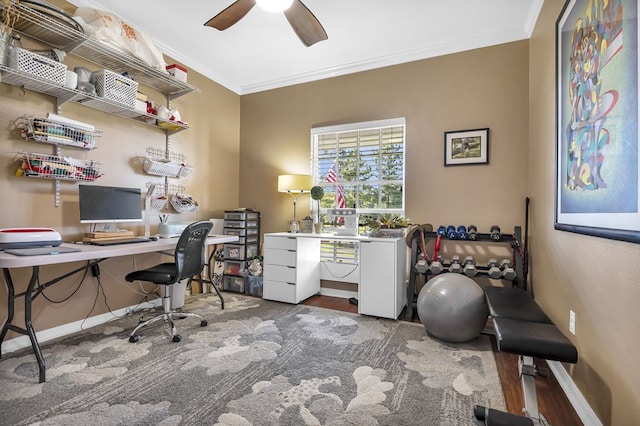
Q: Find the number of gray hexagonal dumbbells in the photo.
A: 6